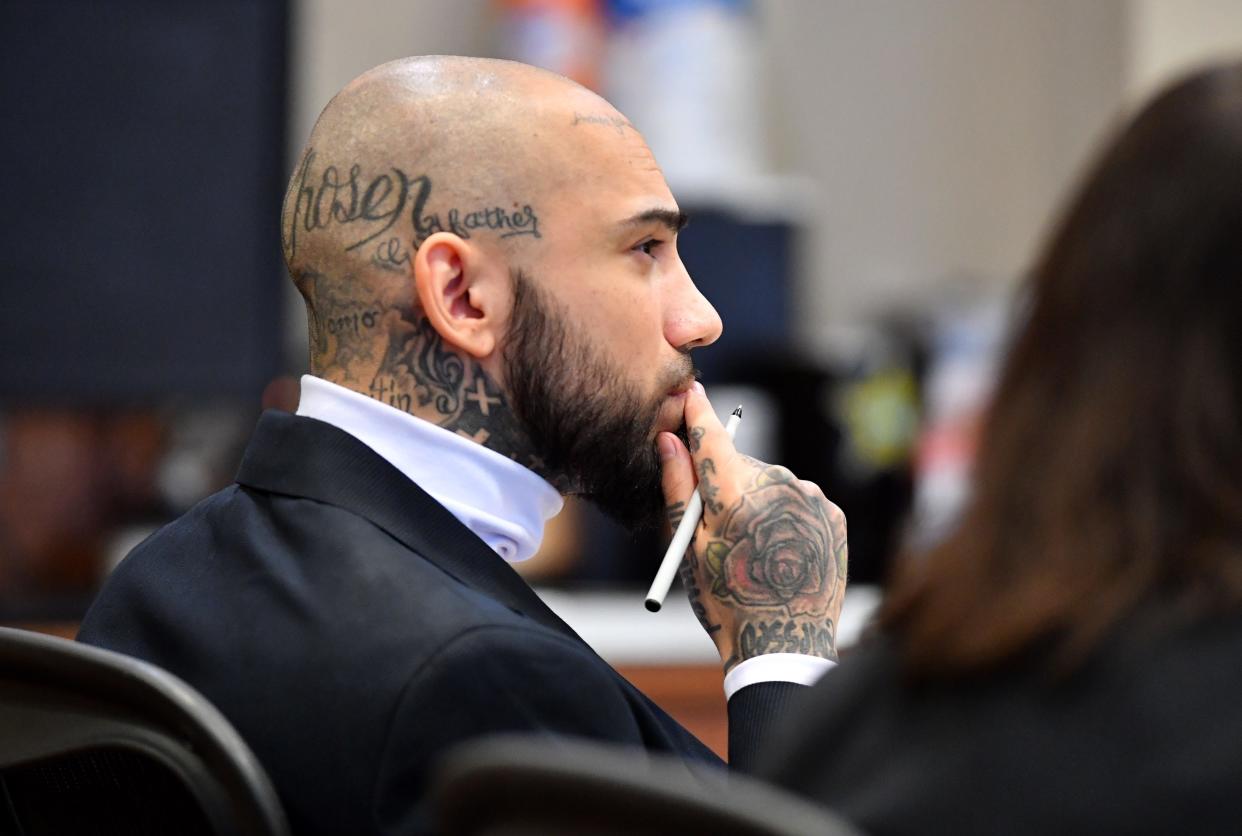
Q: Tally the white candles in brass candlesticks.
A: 0